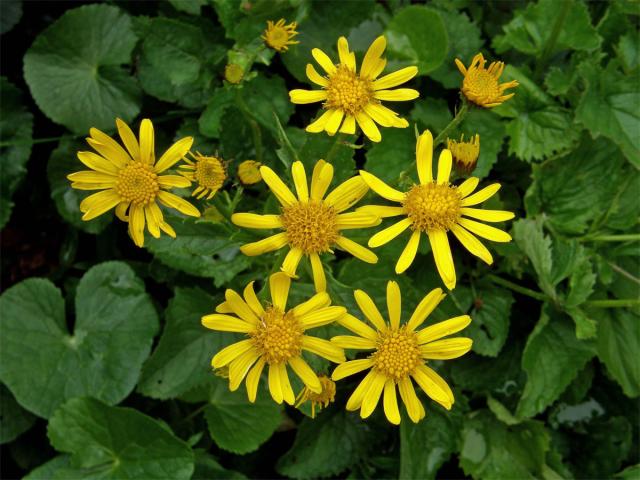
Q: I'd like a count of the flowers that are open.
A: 6